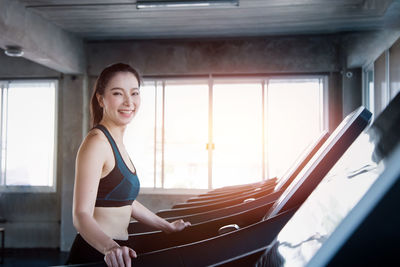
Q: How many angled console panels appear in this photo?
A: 3